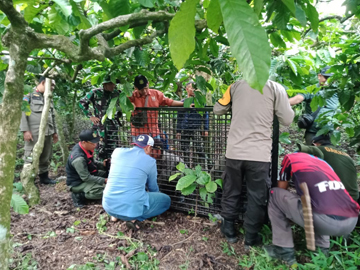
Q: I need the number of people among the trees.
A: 11